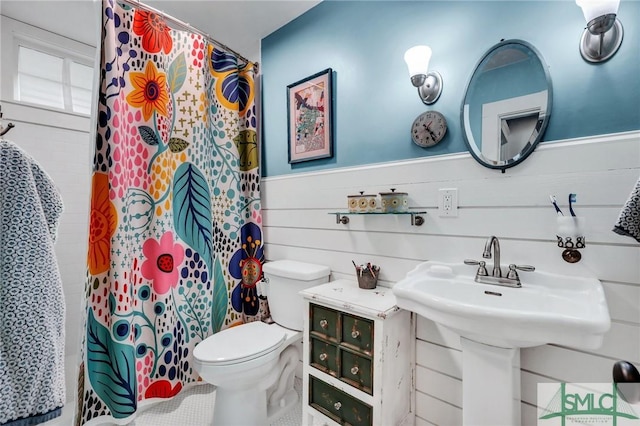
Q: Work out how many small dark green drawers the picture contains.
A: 4